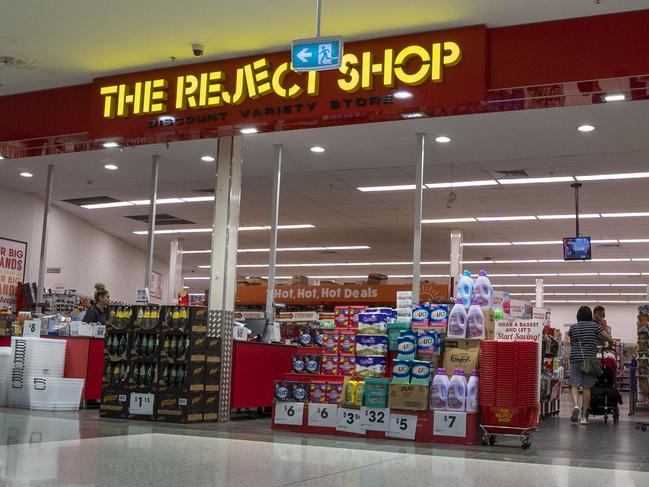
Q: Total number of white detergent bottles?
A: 6